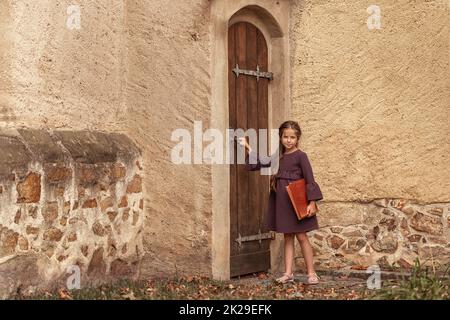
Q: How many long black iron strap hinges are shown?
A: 2